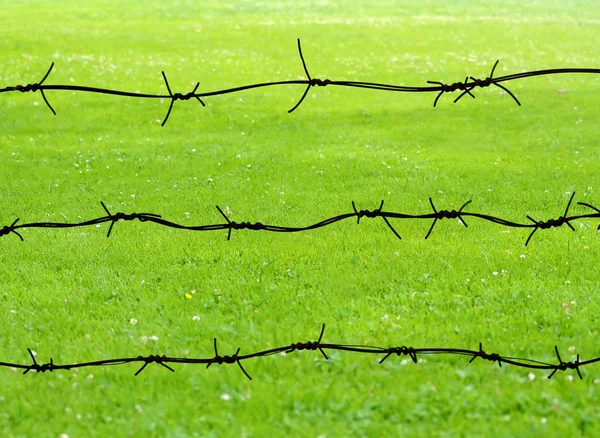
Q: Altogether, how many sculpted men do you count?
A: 0